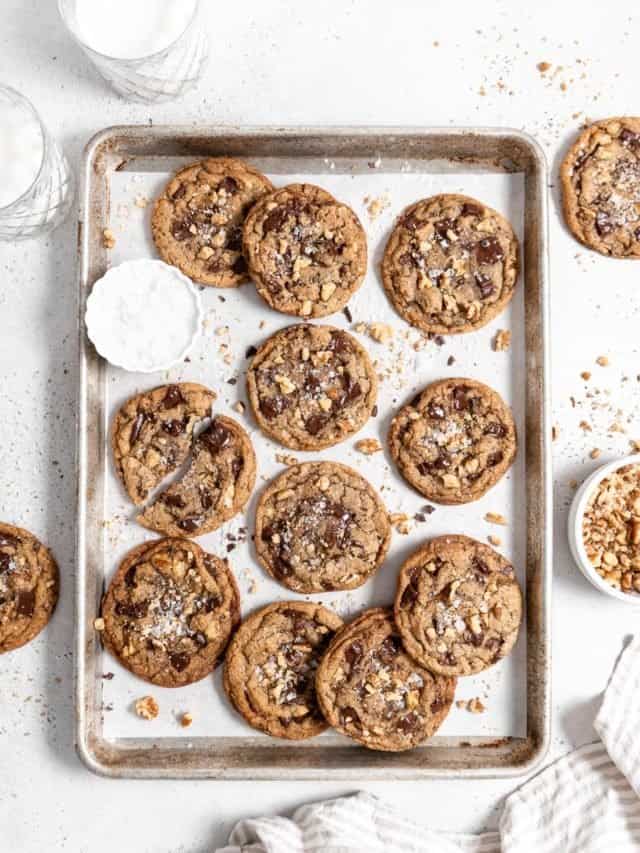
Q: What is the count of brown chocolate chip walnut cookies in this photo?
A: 13